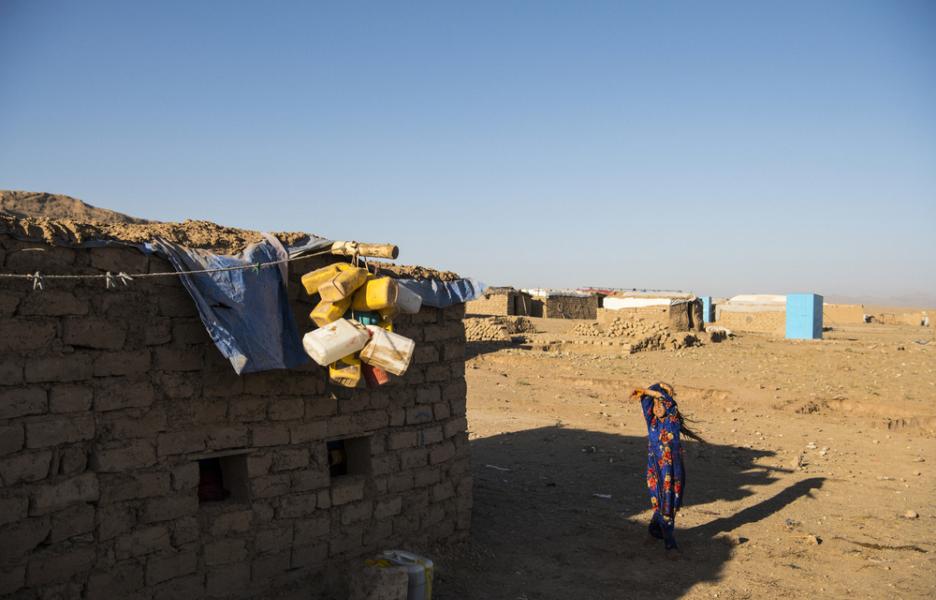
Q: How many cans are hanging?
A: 11